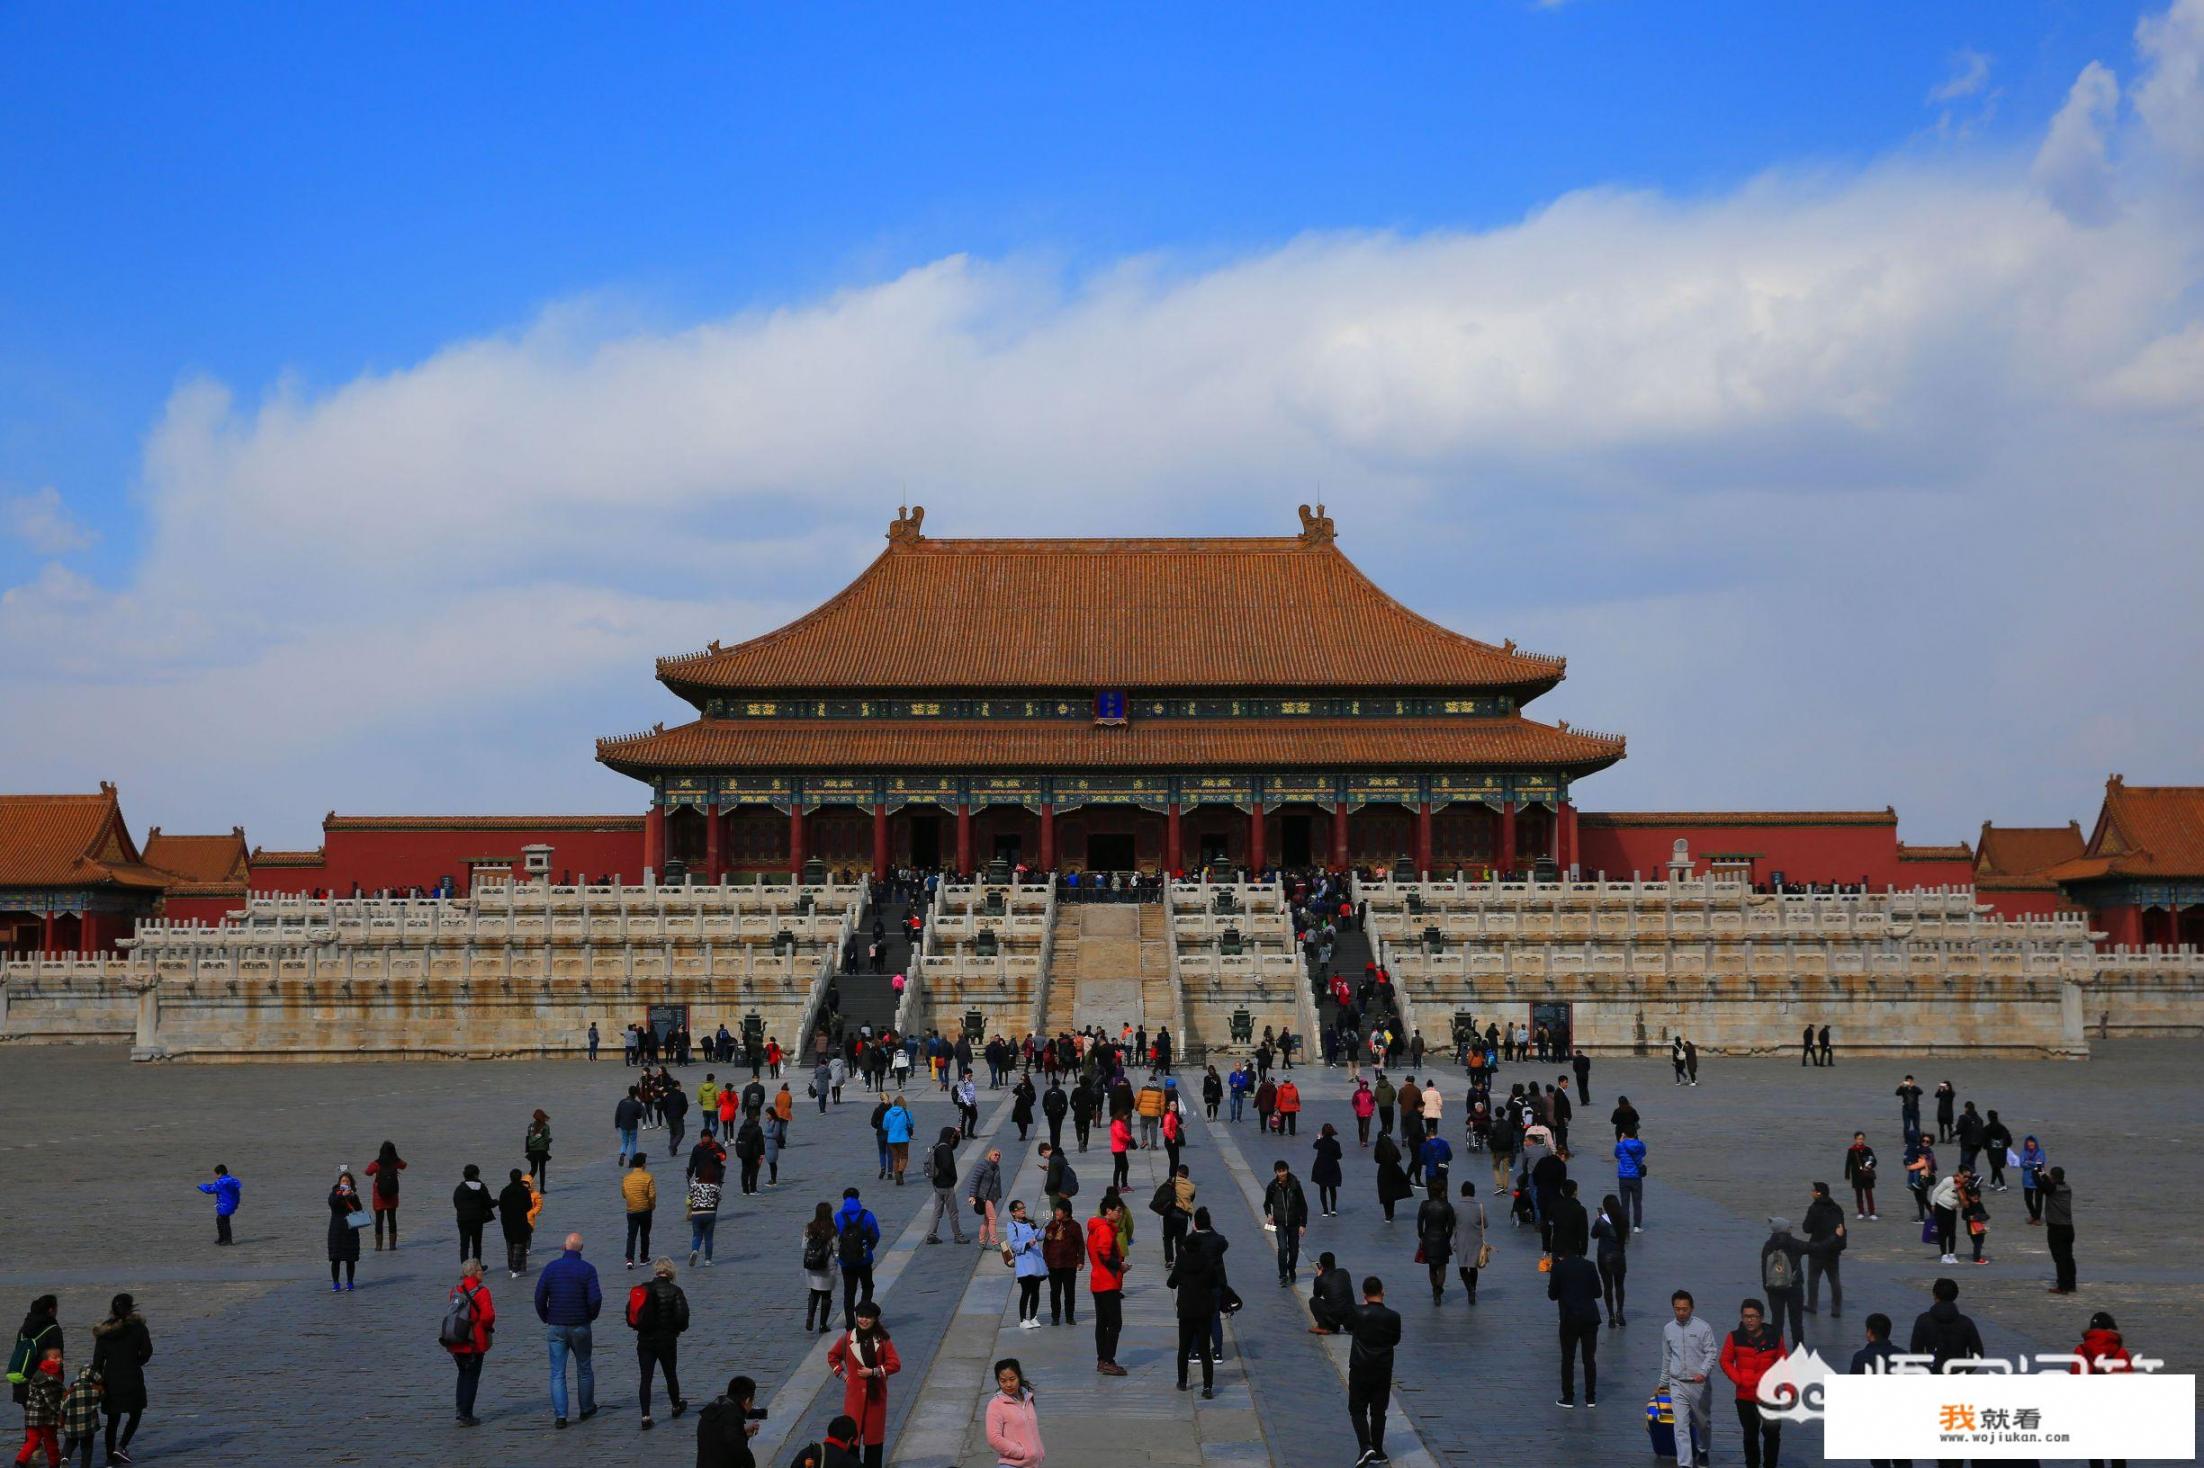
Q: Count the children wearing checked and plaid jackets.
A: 2